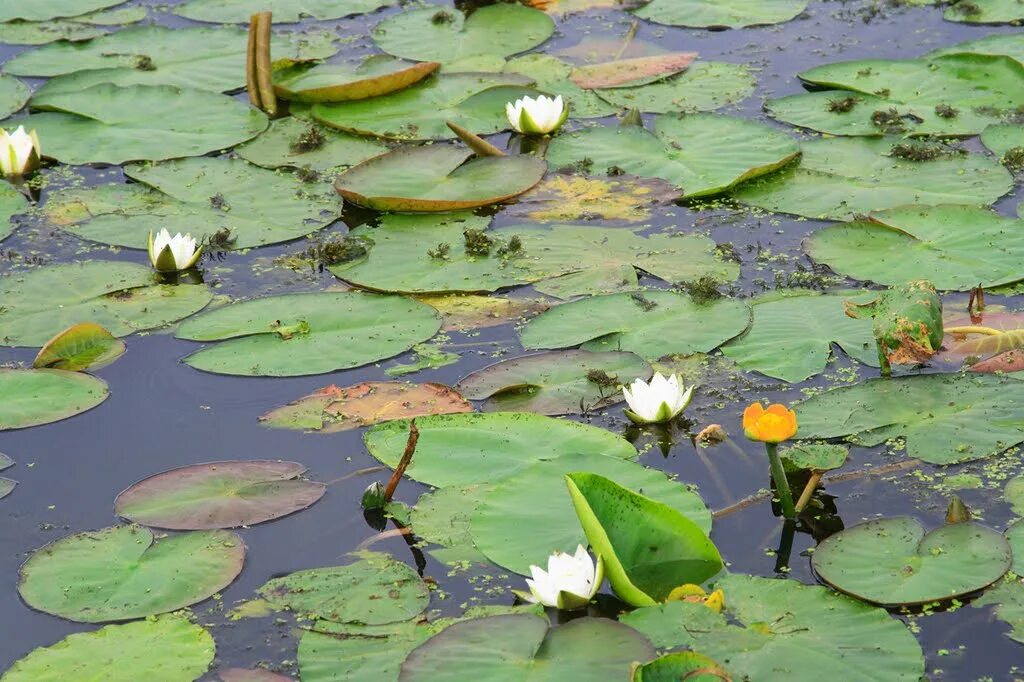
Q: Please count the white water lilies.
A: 5